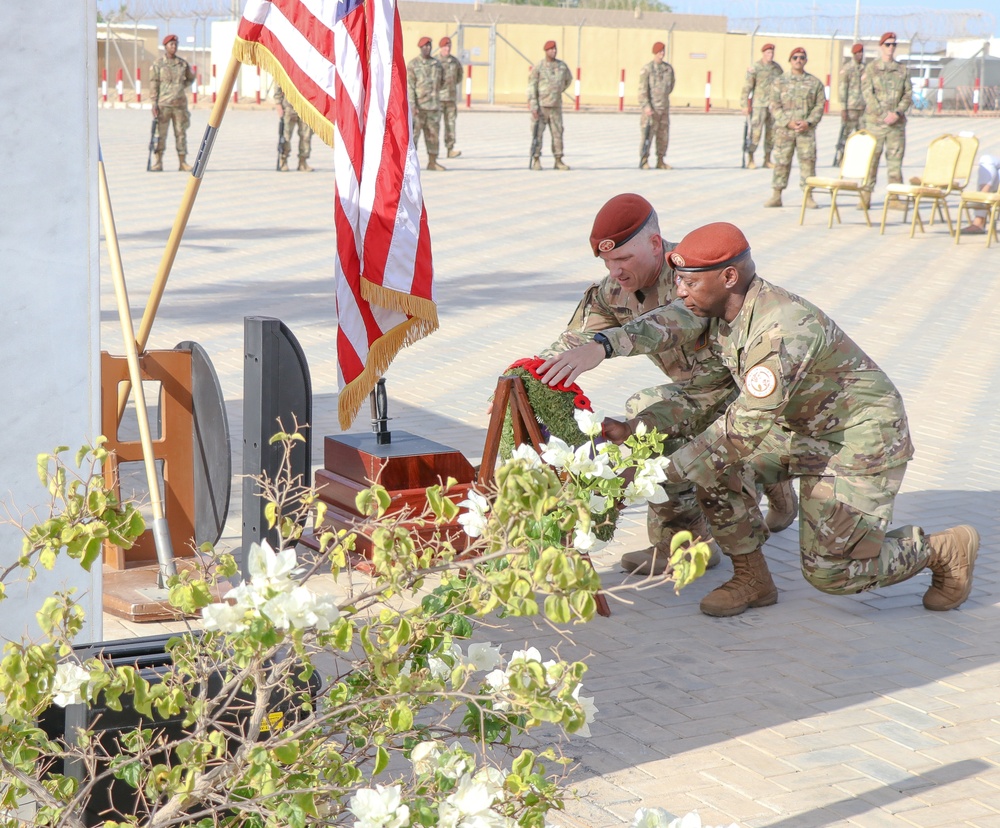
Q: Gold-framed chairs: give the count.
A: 4